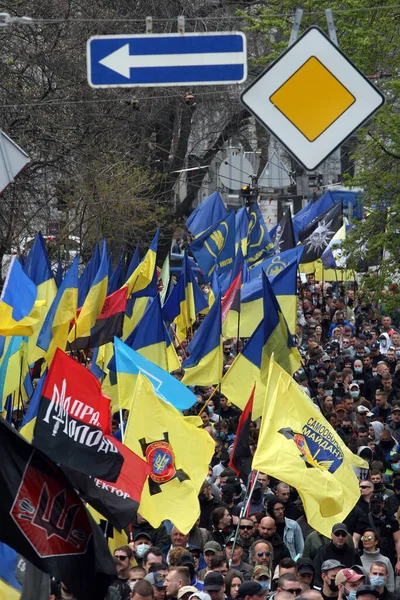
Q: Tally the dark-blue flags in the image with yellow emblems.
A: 3